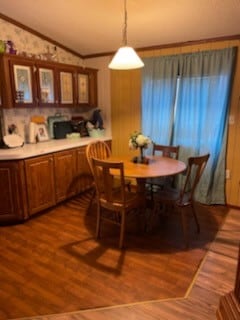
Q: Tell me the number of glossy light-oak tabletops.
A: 1